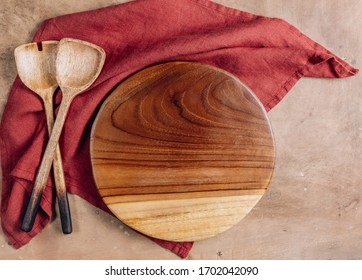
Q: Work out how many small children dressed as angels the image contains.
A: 0